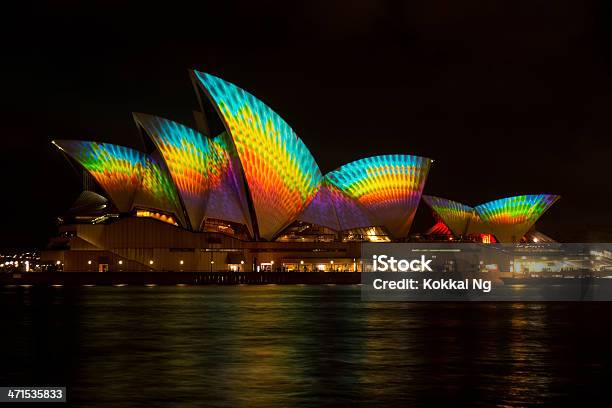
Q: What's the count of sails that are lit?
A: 6